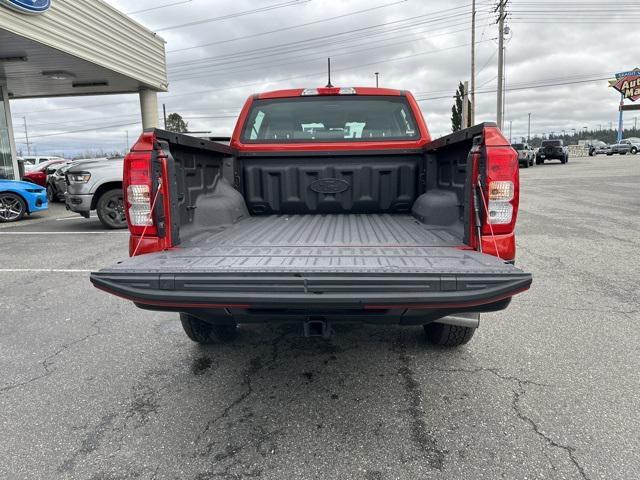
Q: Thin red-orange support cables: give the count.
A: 2